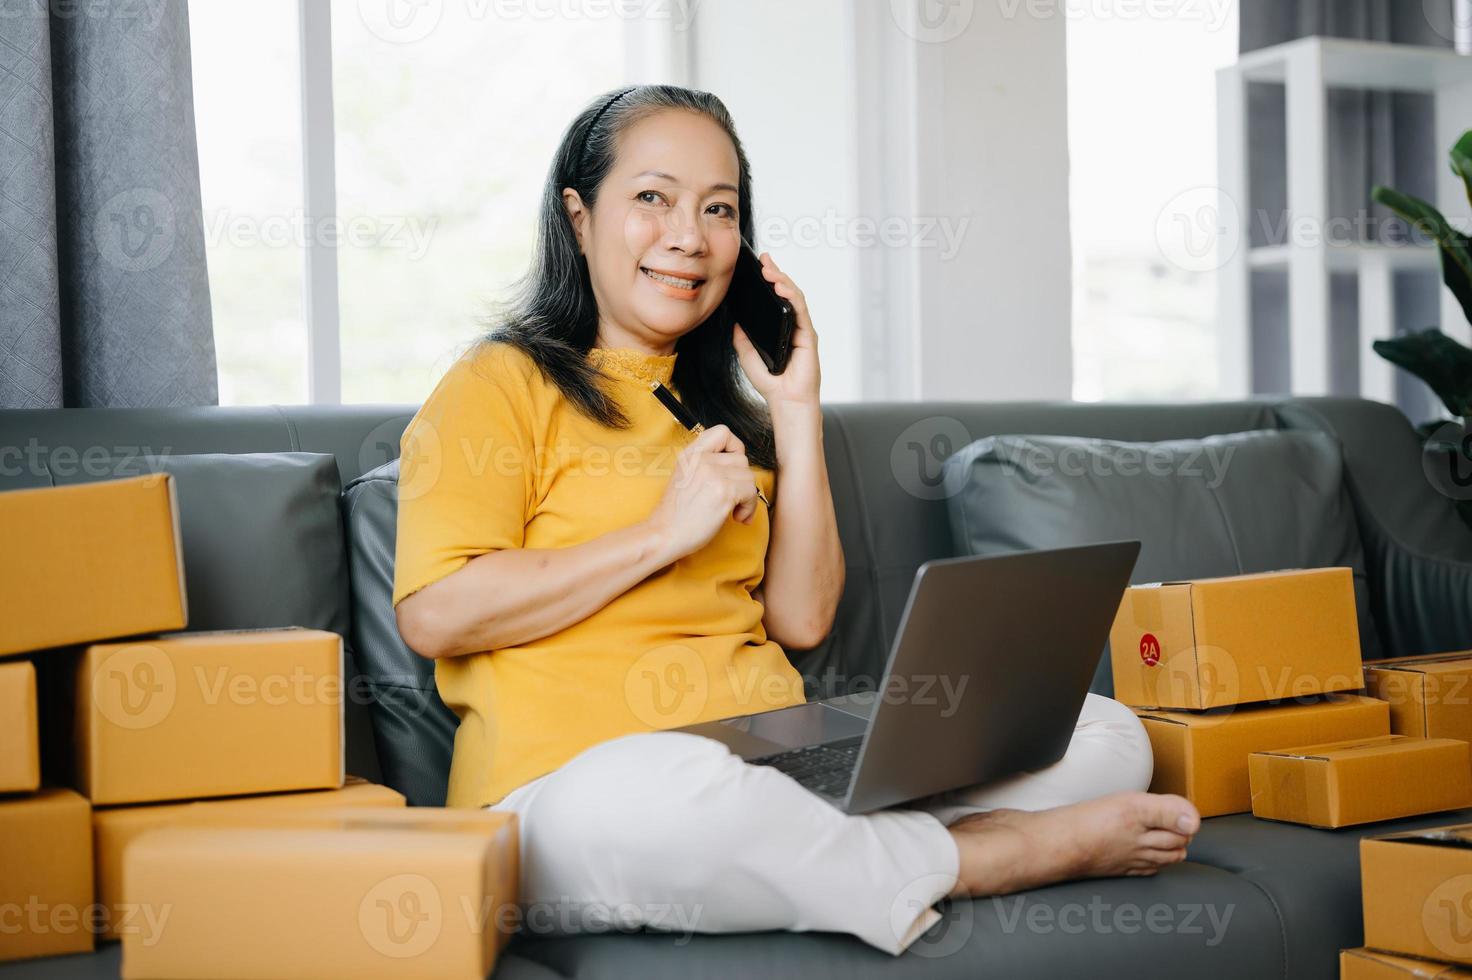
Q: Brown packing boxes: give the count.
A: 12